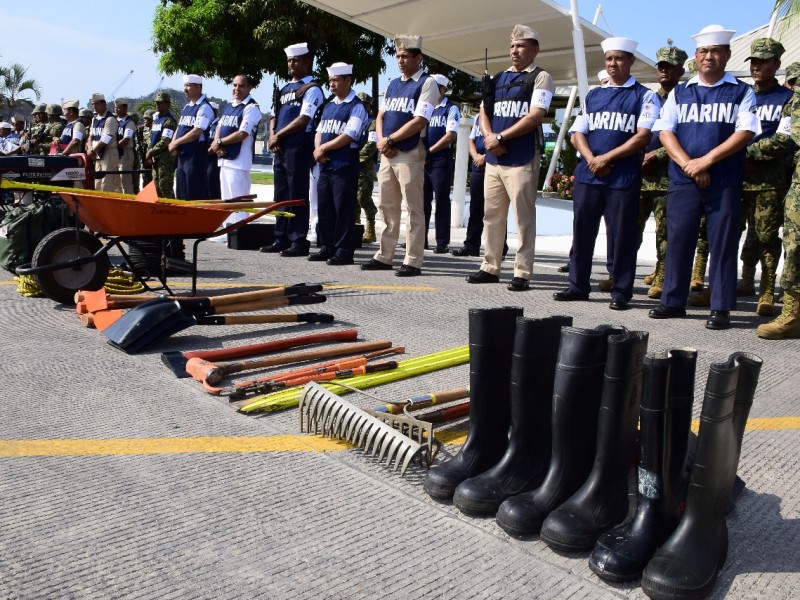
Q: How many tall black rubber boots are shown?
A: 6